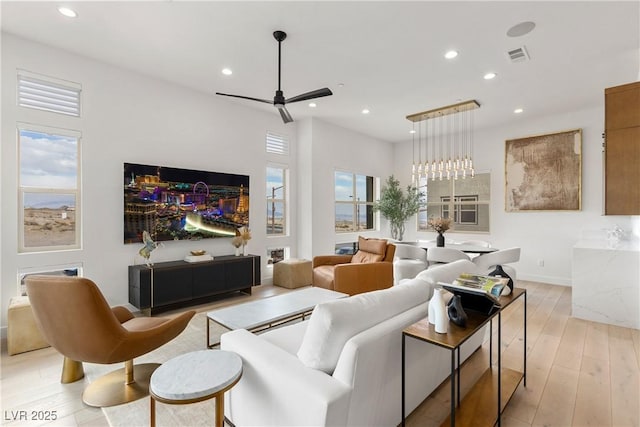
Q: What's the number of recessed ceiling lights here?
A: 8